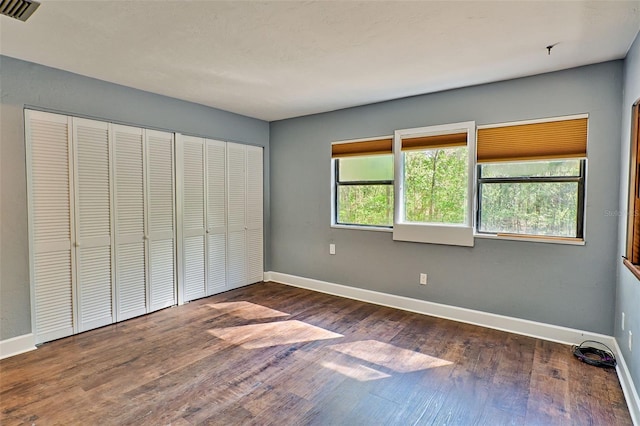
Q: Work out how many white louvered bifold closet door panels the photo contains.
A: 8